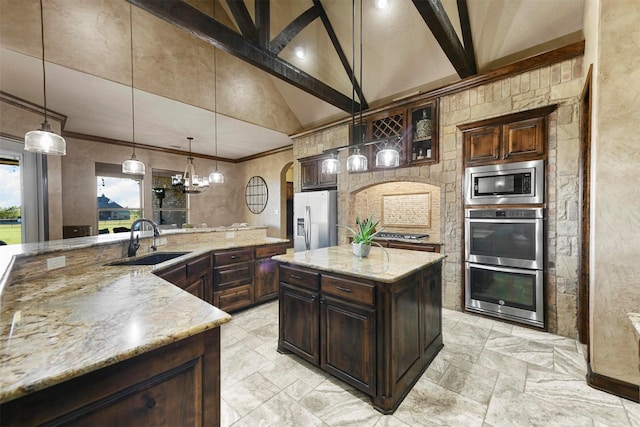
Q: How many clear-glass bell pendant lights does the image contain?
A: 6